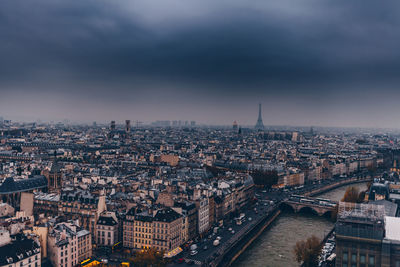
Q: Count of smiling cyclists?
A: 0